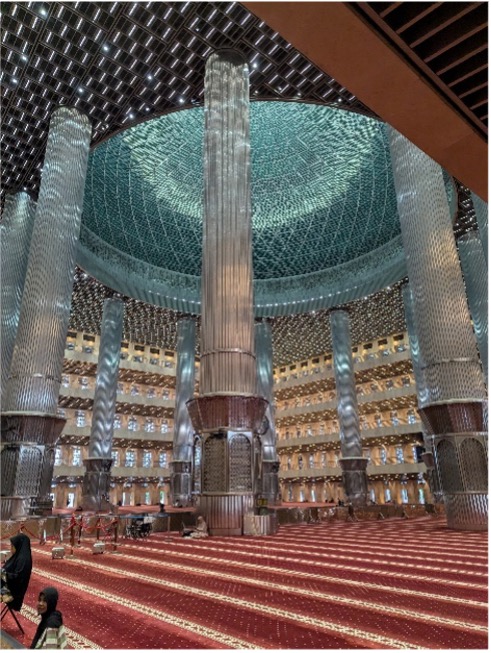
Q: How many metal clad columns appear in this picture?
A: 11